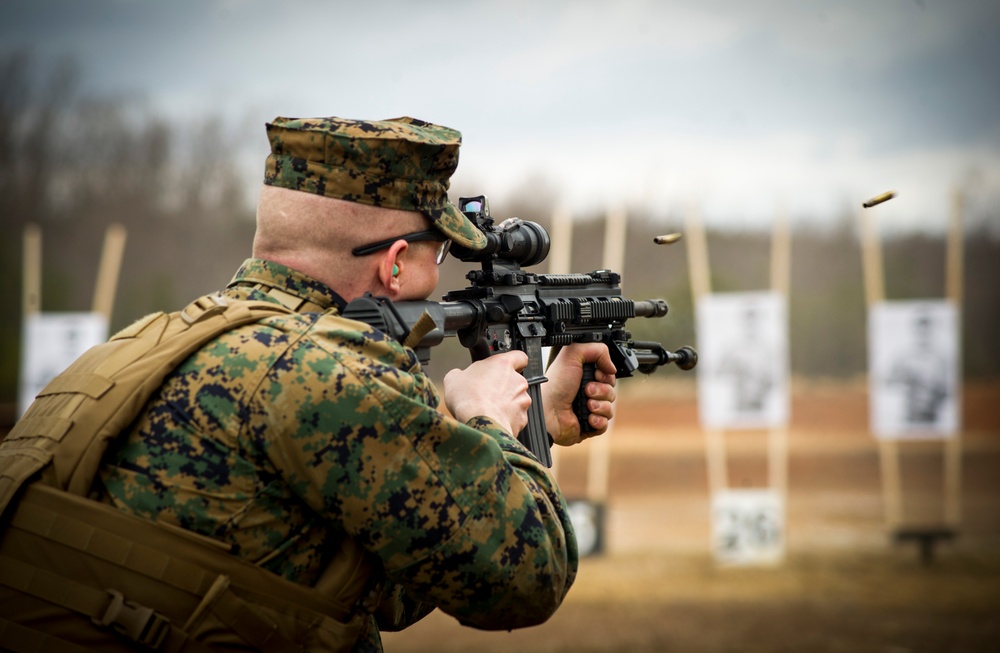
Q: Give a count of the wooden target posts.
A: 8